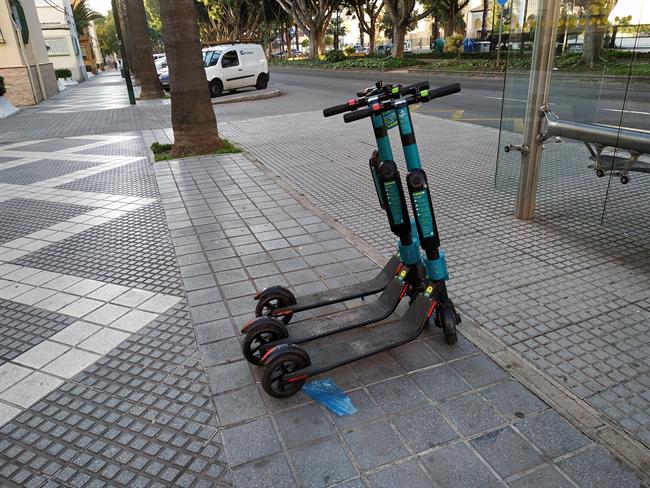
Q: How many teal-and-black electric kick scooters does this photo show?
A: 3